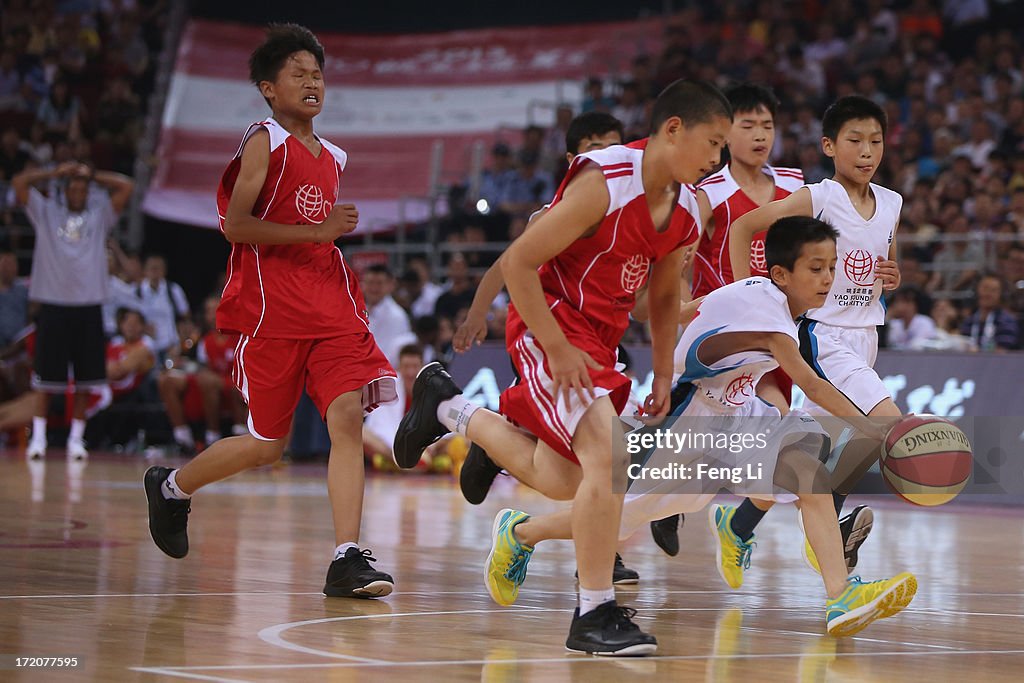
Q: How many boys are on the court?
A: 6